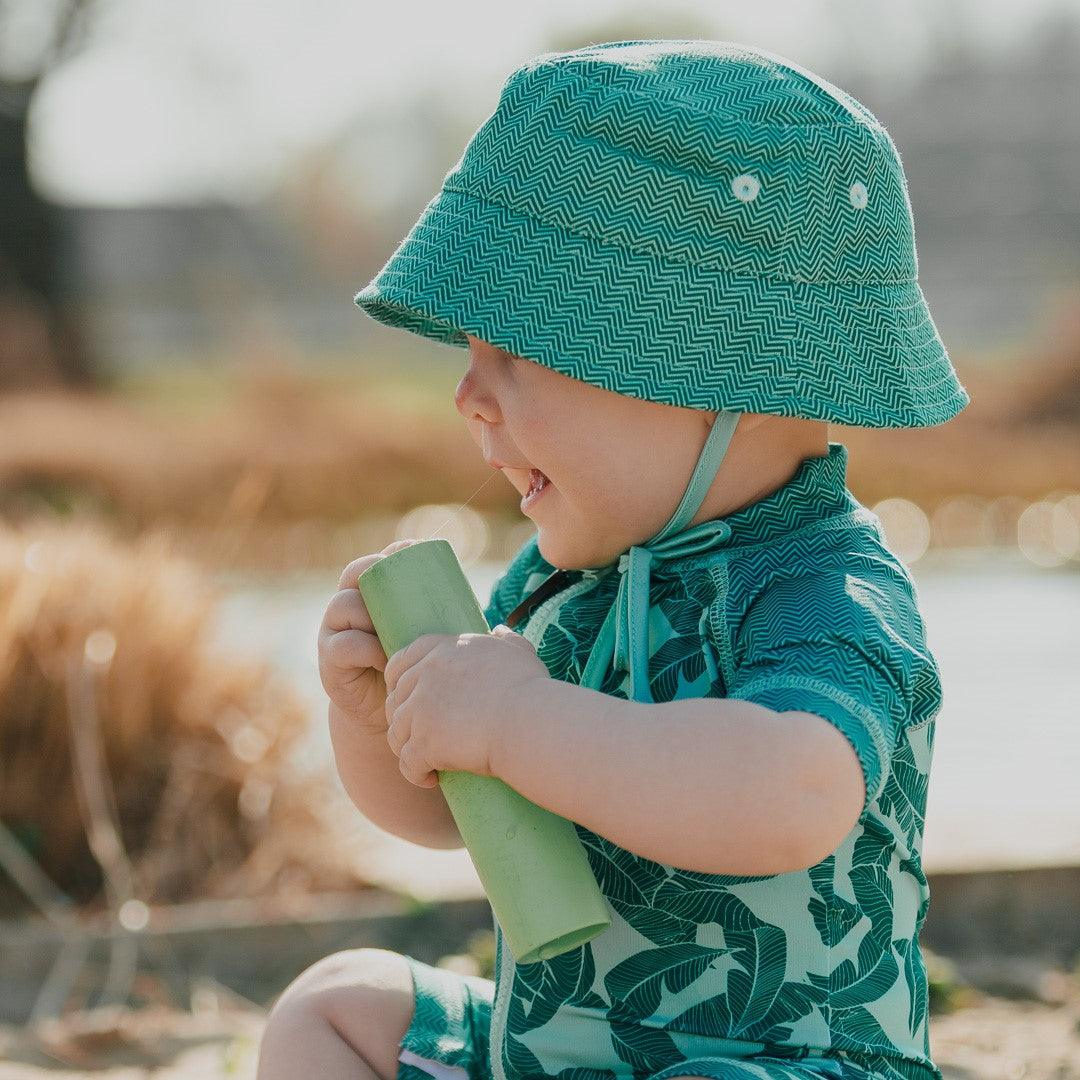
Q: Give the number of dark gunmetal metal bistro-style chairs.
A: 0